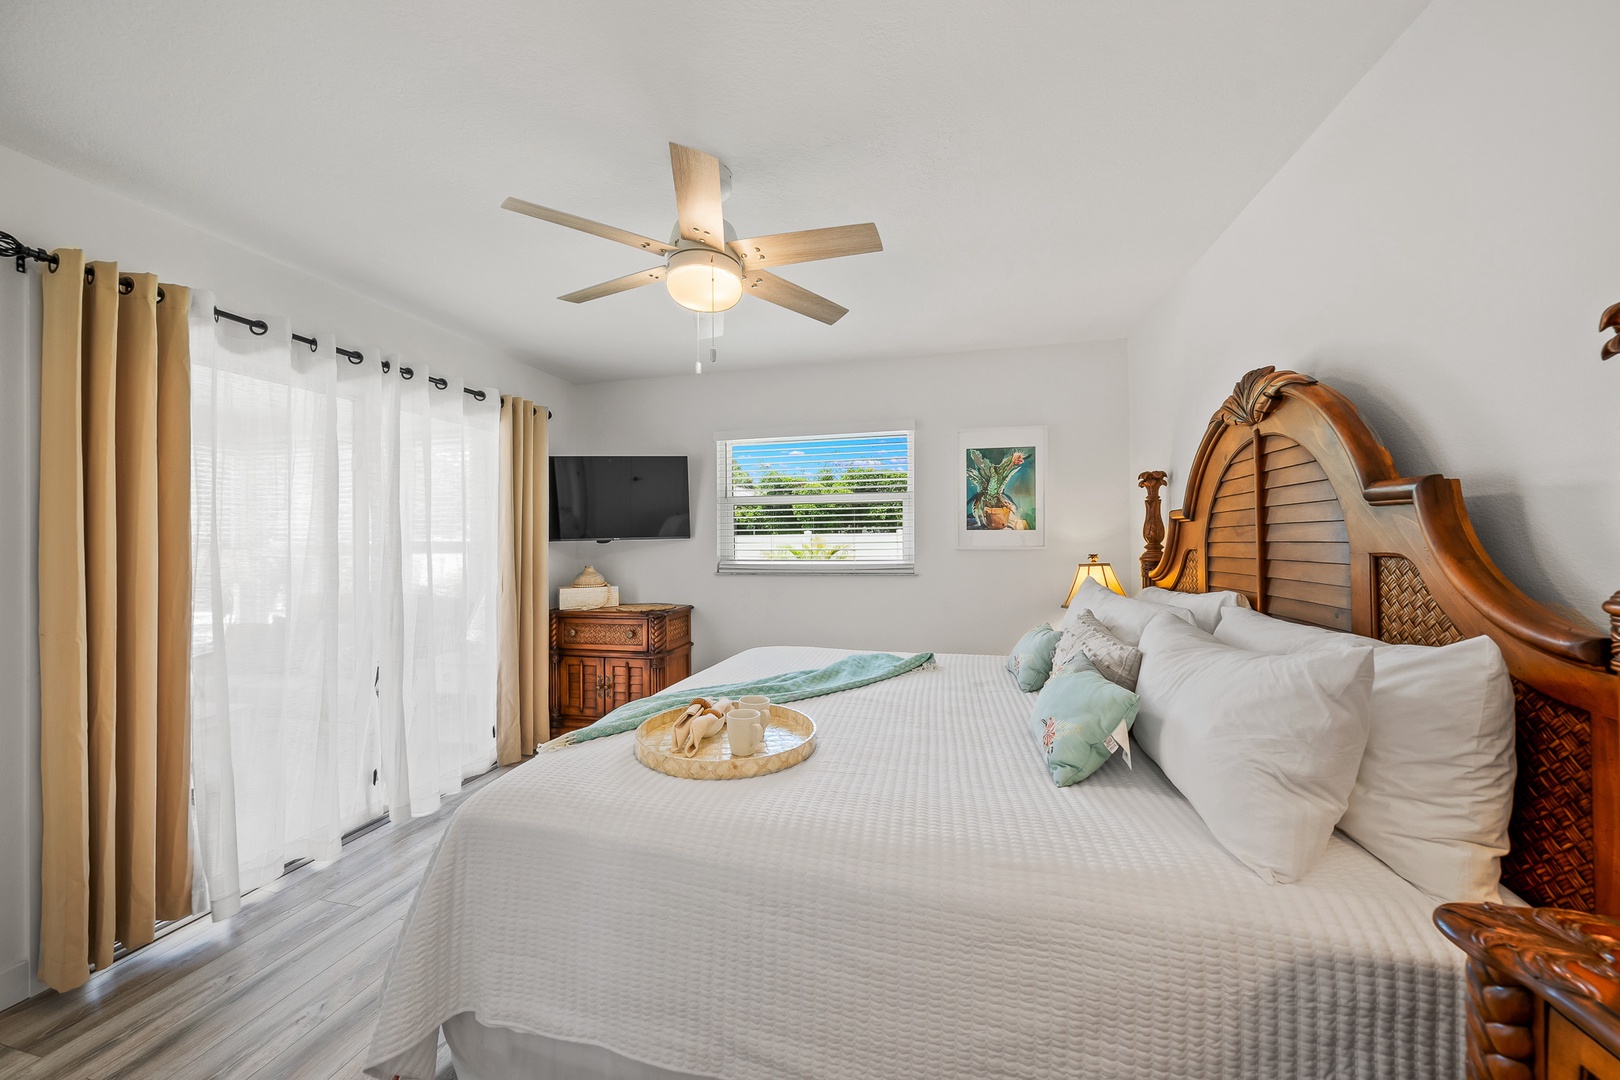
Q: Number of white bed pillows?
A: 4